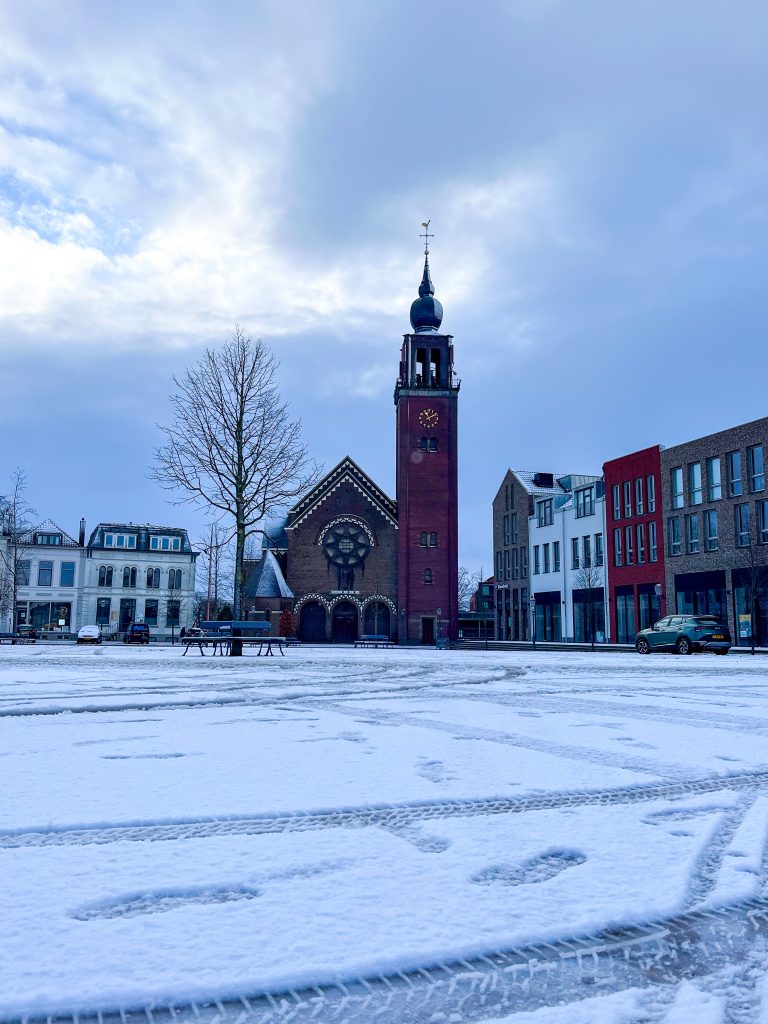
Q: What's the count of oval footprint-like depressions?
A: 2